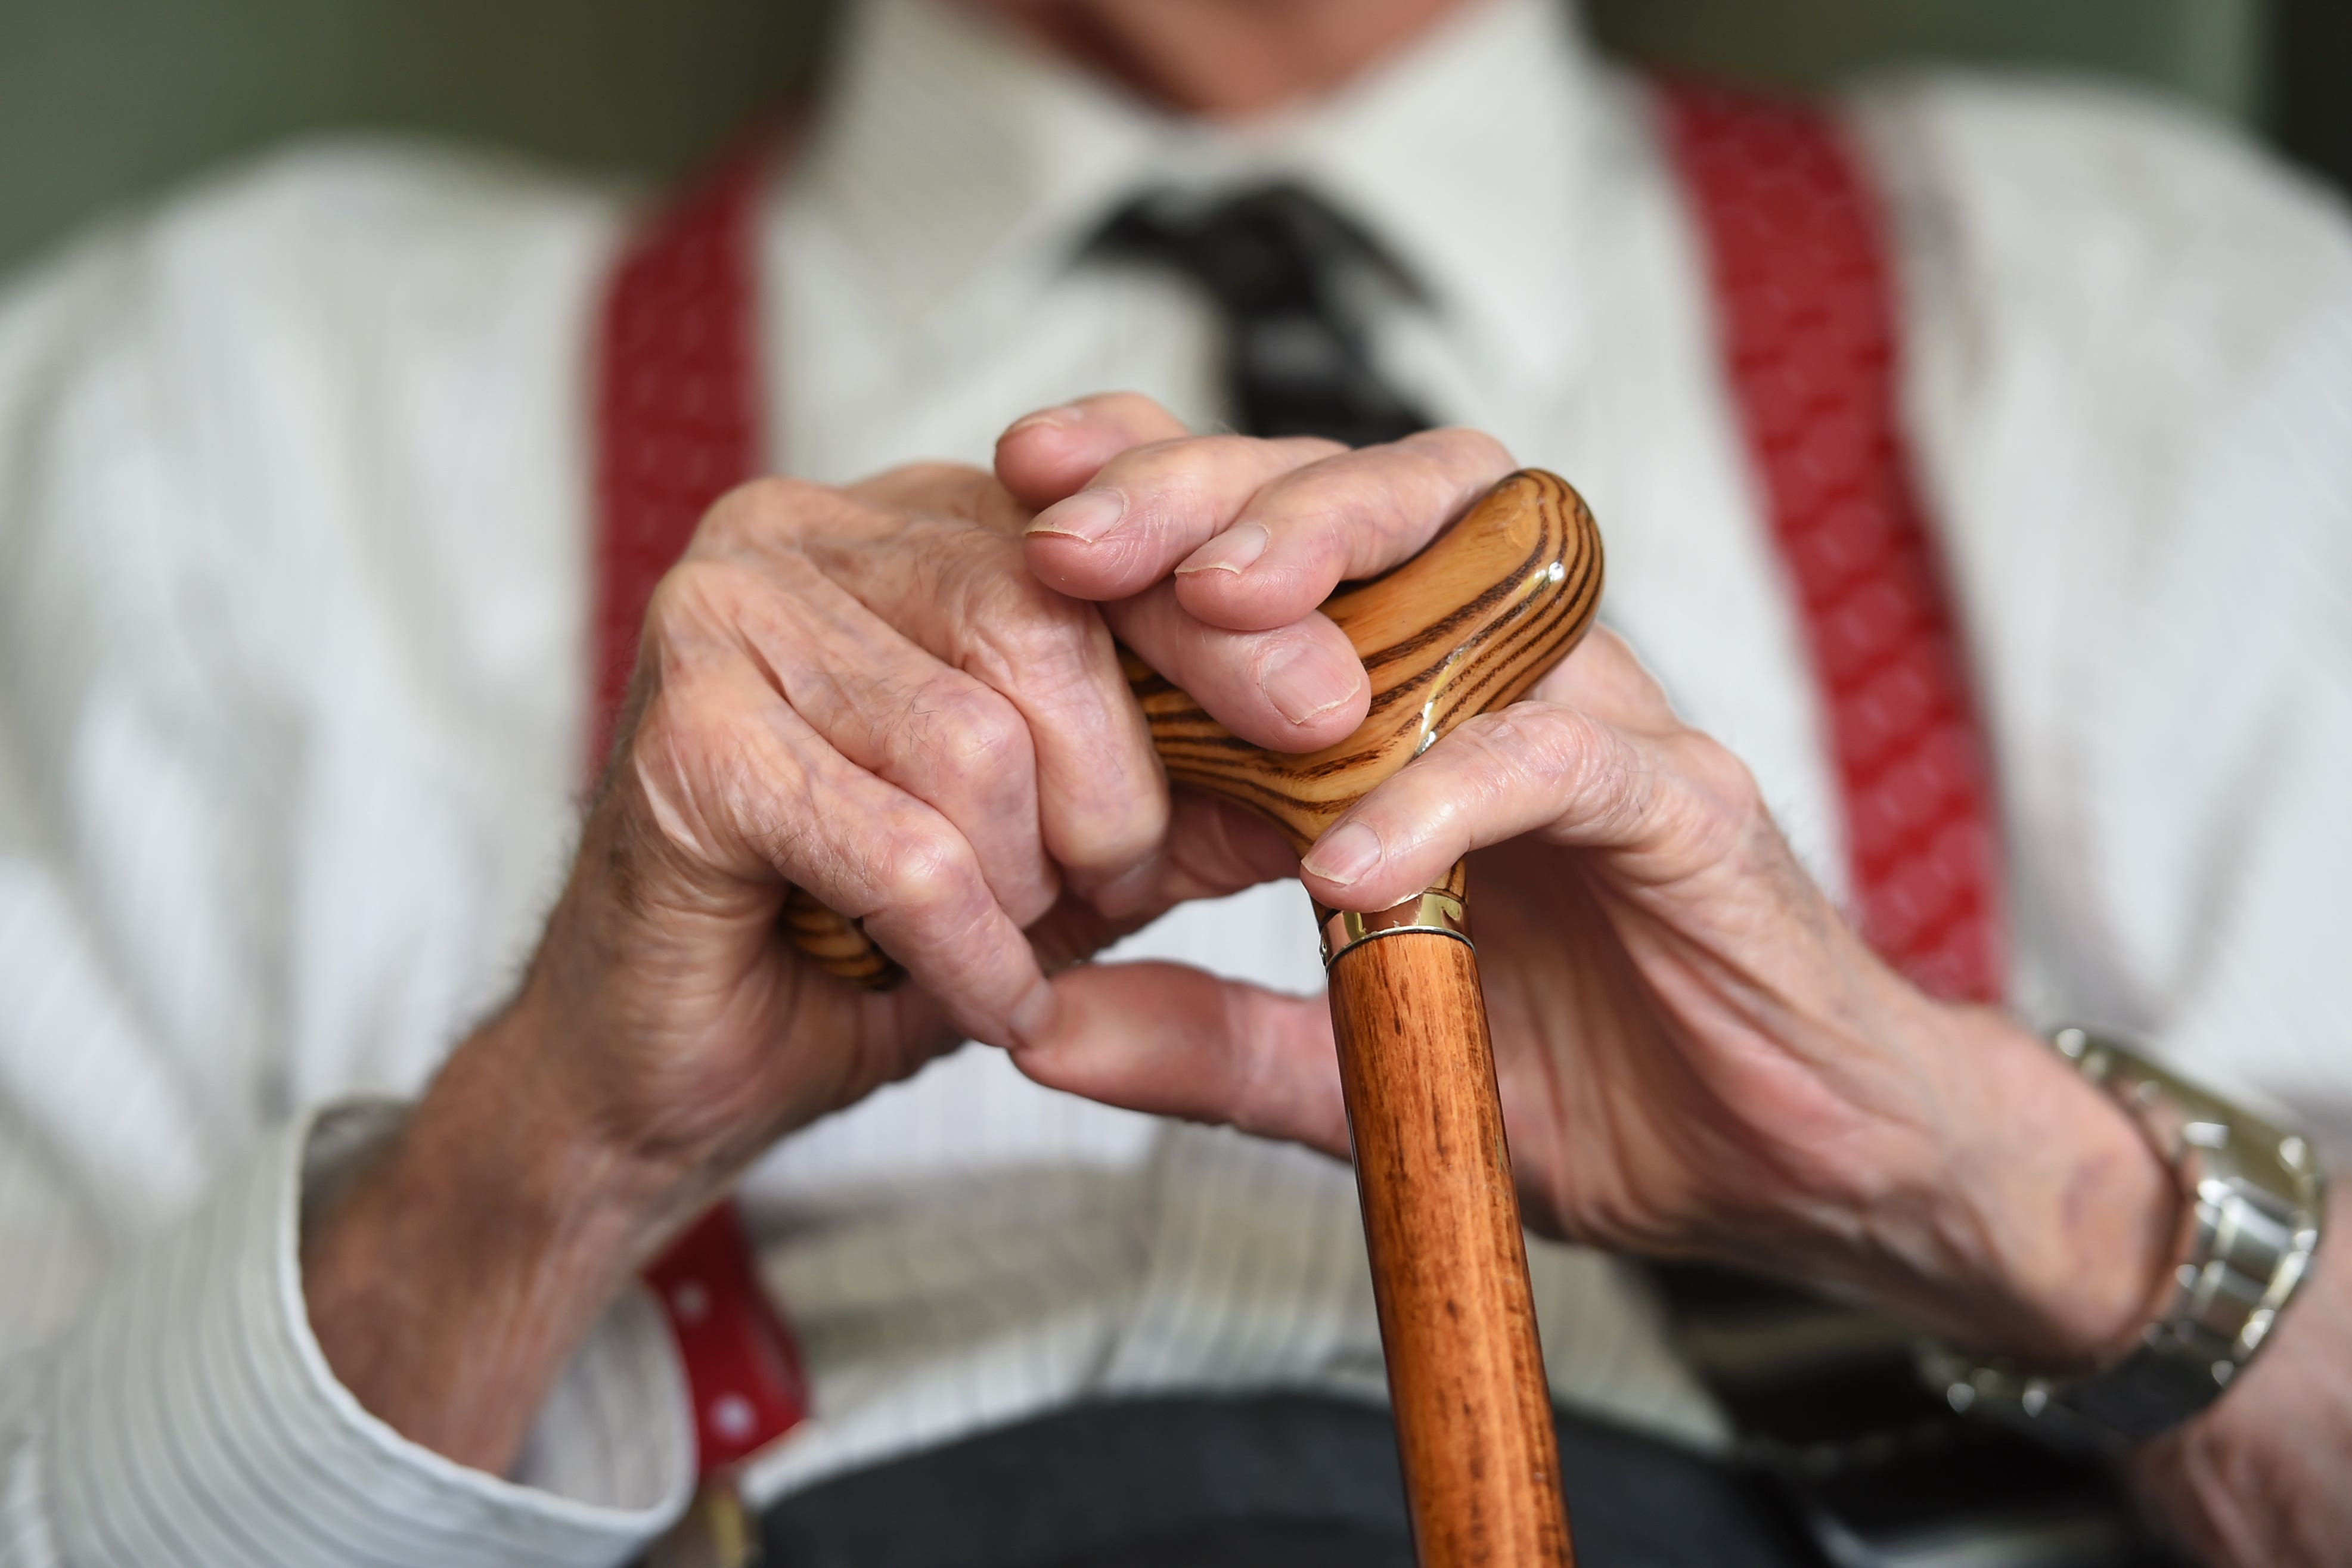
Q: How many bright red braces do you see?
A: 2